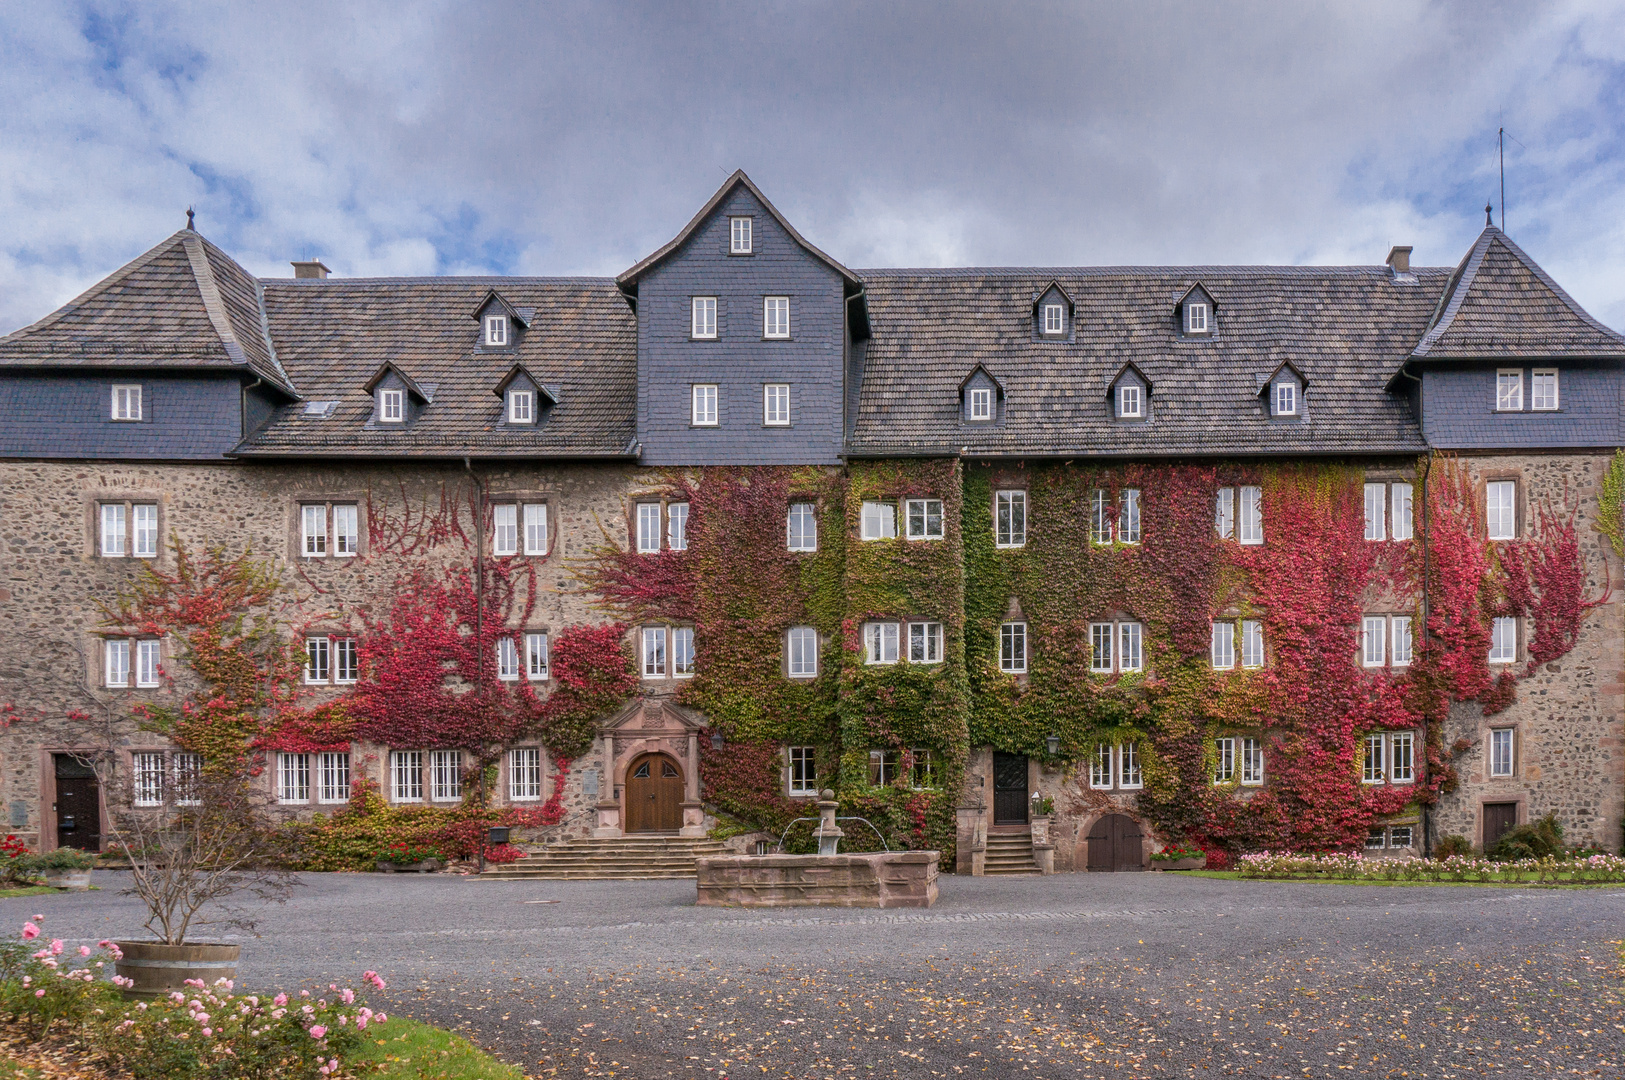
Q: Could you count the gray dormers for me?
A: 8